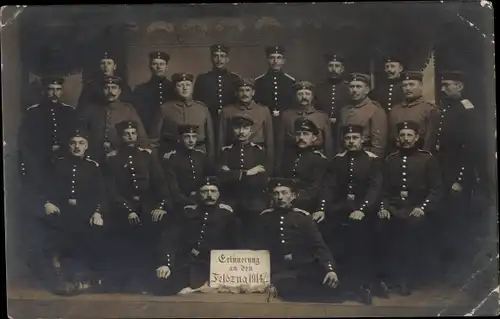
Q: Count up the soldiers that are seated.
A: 9